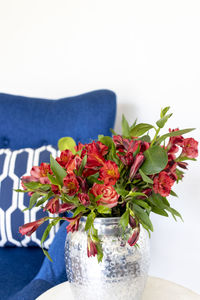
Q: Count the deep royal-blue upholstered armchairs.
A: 1